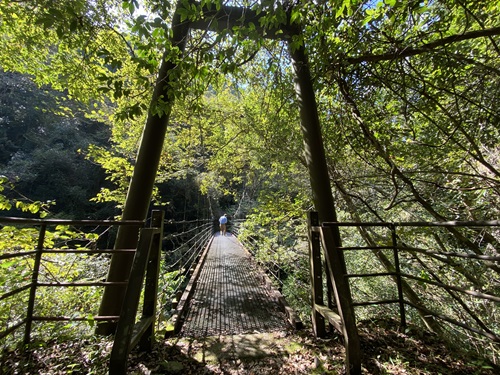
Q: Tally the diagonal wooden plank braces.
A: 2